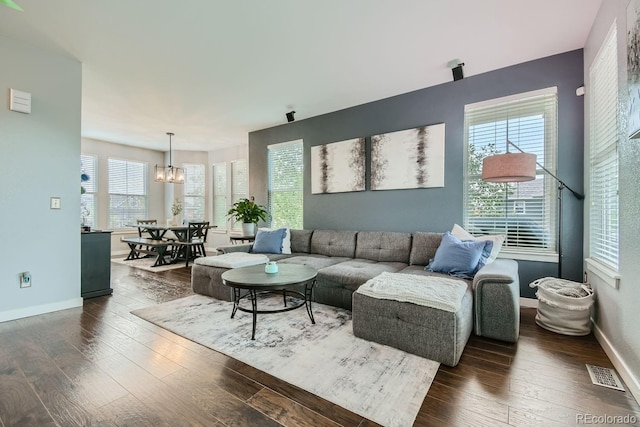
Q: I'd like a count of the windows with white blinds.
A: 8